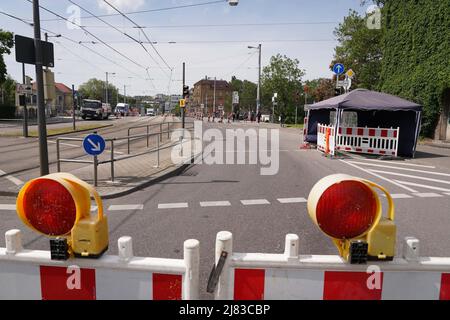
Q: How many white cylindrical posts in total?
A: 6